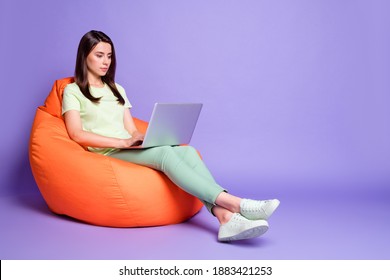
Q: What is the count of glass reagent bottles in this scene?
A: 0